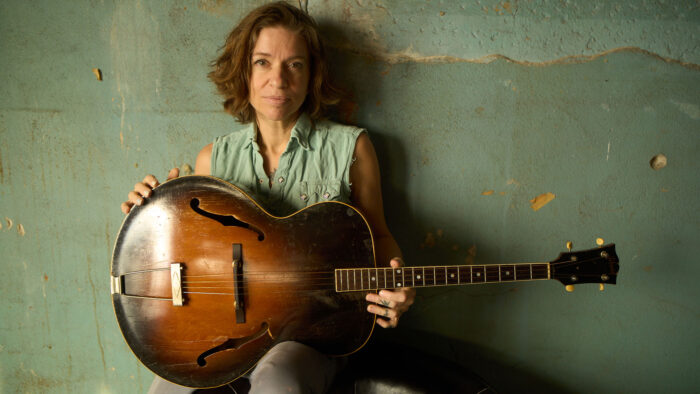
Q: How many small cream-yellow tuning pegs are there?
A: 4